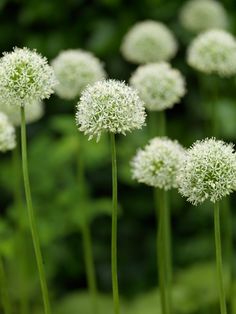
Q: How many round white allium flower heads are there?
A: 11